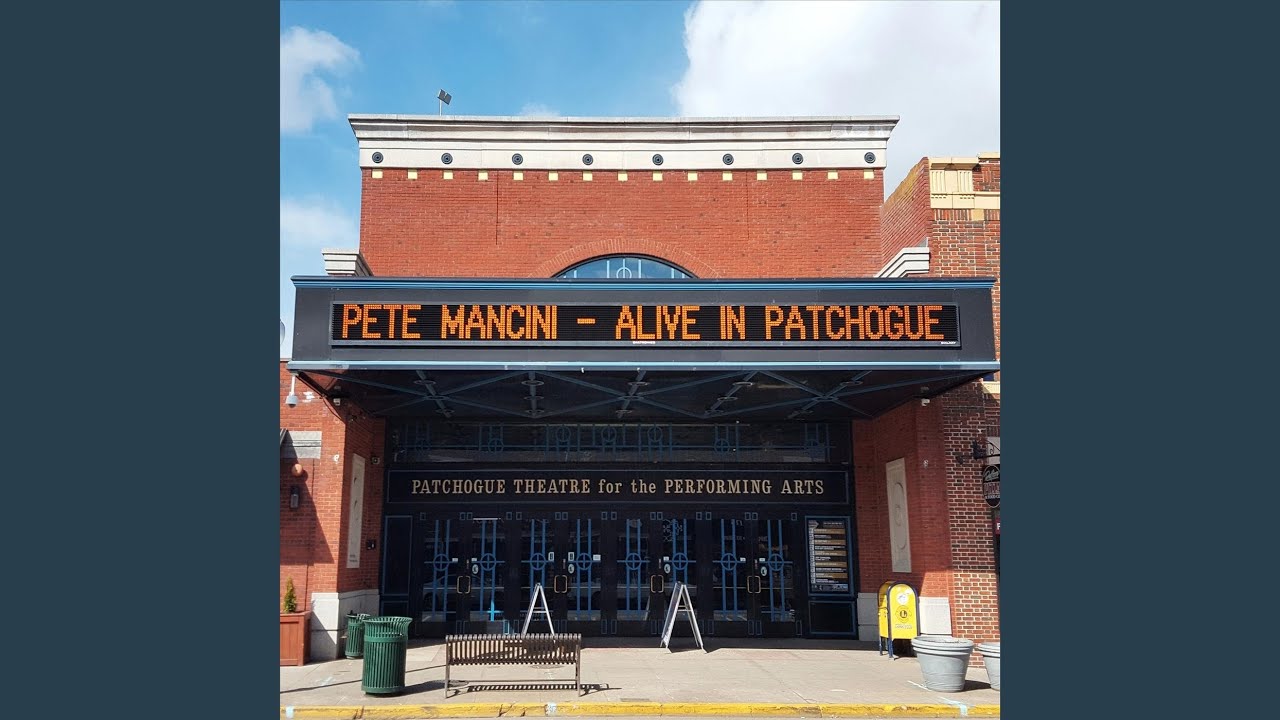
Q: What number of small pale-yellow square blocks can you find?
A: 15